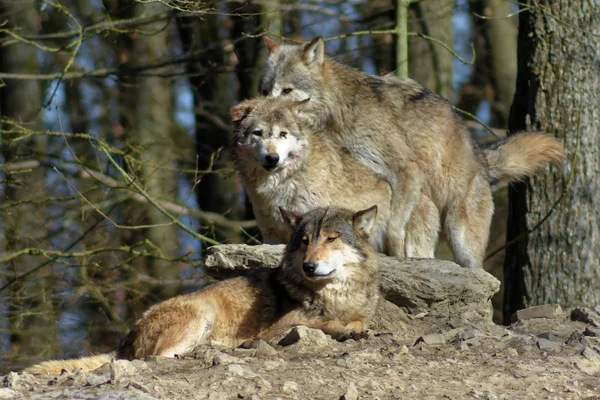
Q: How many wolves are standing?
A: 2